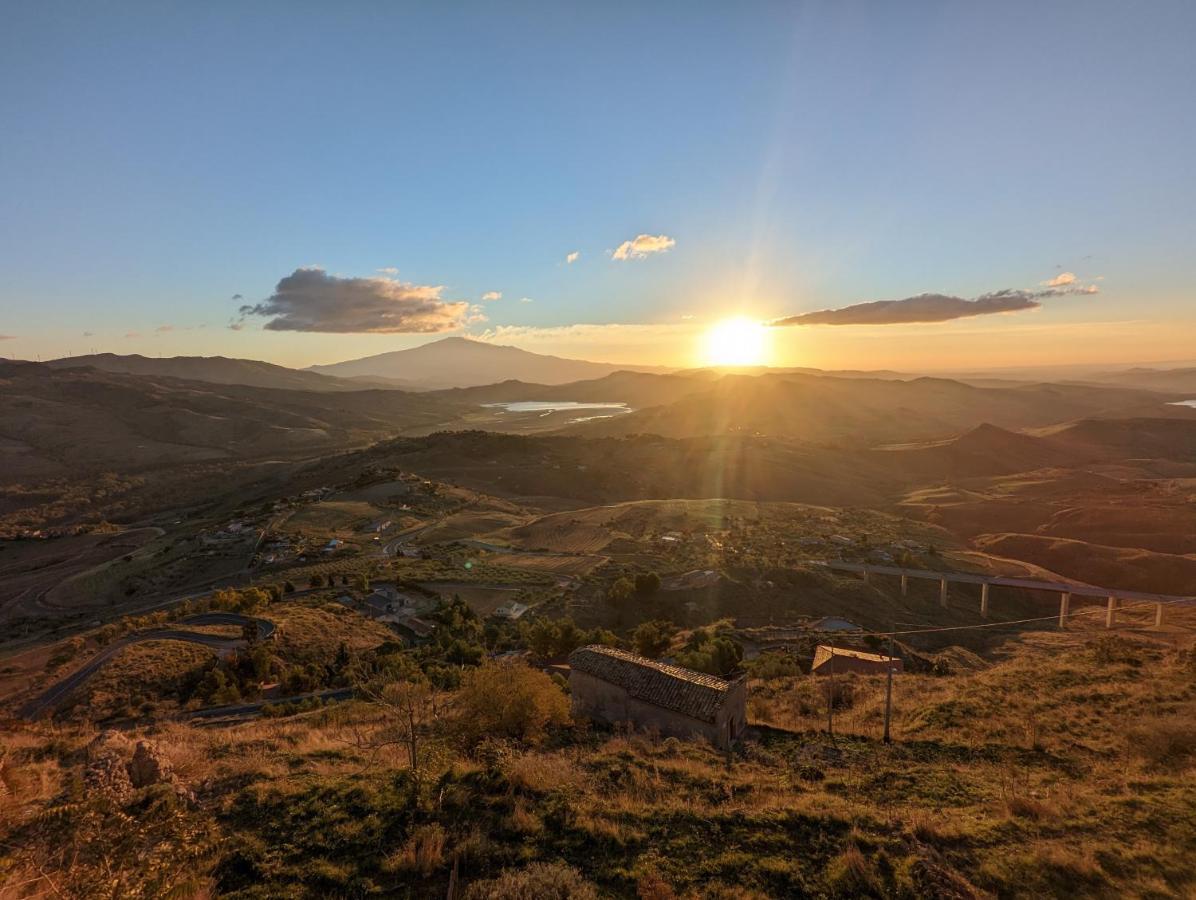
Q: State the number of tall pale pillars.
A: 7